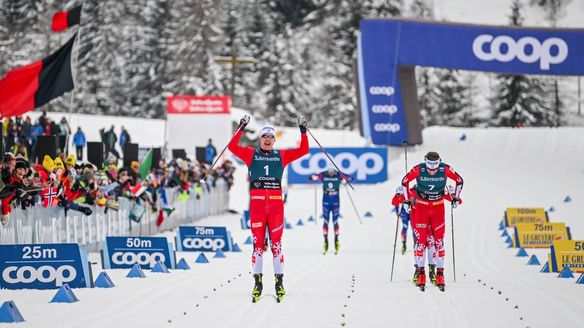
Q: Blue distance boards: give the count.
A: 3